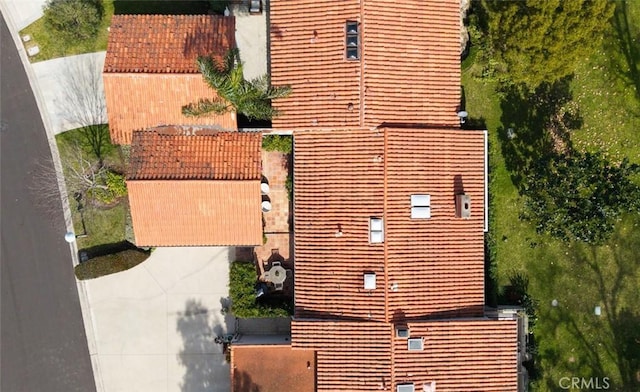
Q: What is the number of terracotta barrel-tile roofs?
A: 5